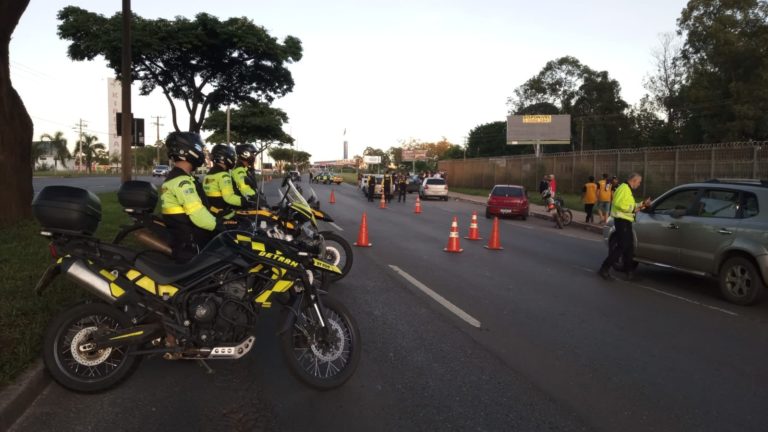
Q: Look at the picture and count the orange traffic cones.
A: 7